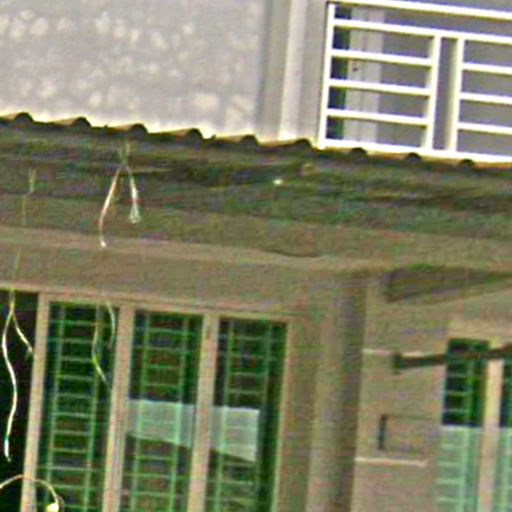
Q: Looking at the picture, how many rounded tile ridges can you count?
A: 9